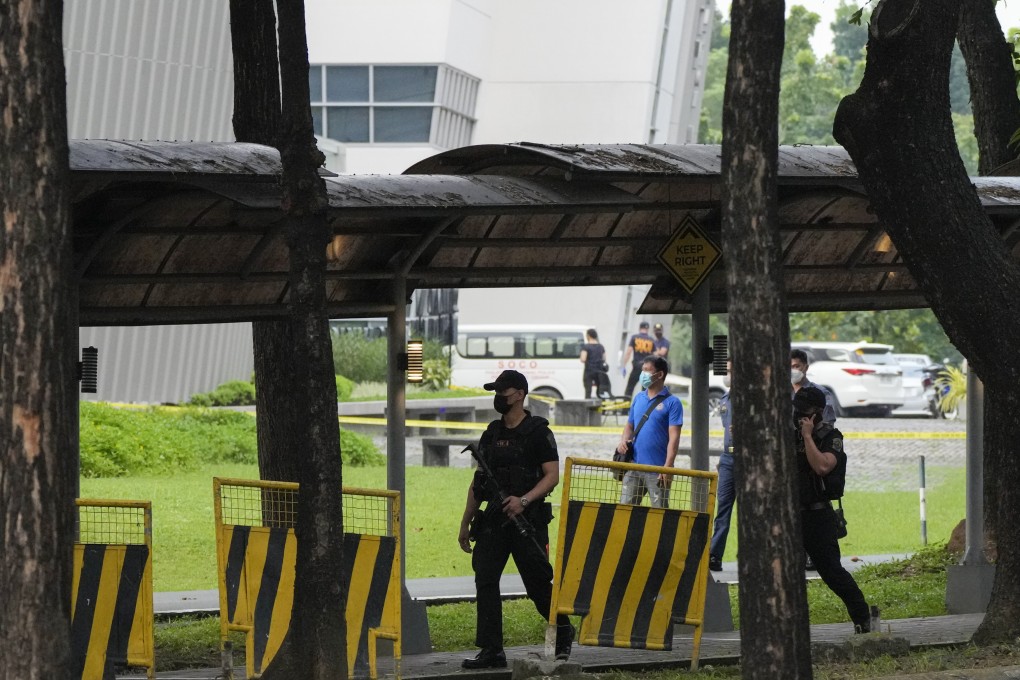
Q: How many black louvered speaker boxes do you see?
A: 2